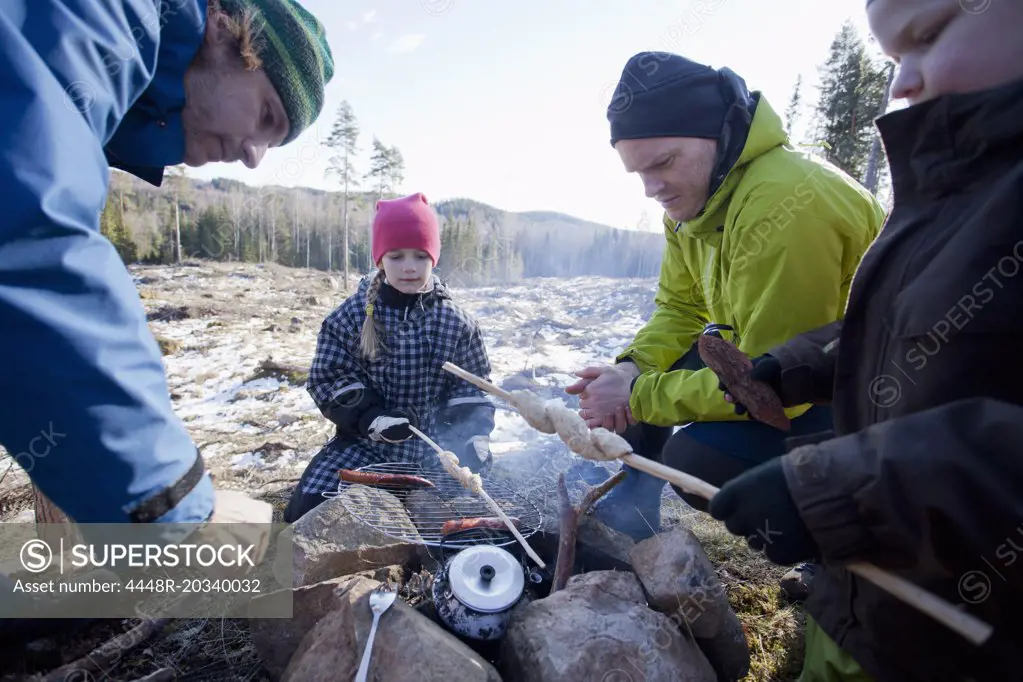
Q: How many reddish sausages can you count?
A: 2